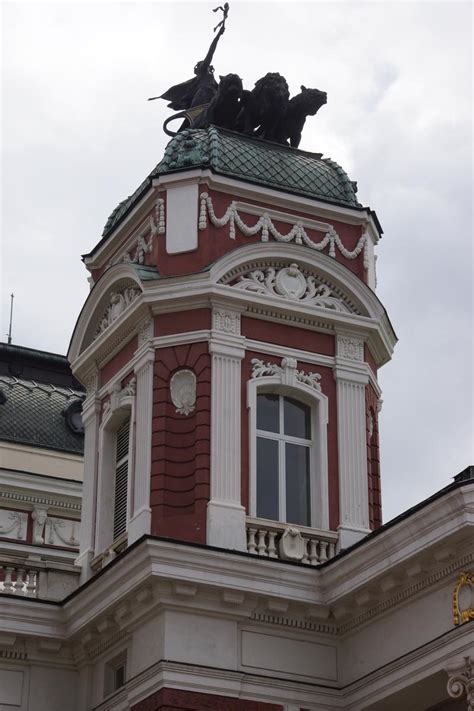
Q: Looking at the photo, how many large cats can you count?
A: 3